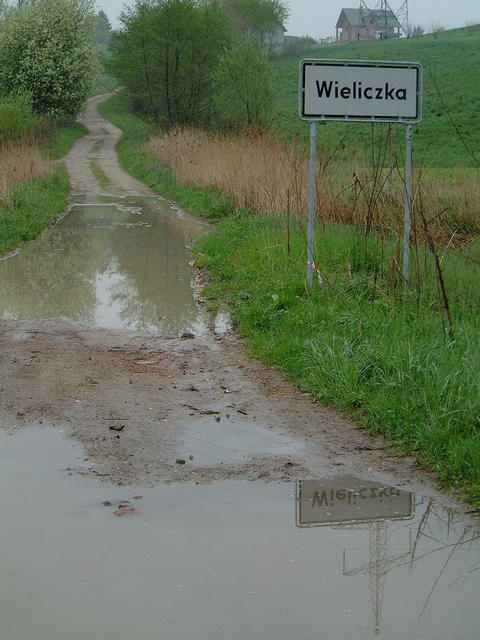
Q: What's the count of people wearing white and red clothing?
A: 0